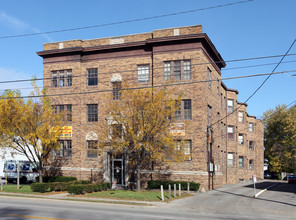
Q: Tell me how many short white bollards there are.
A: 5